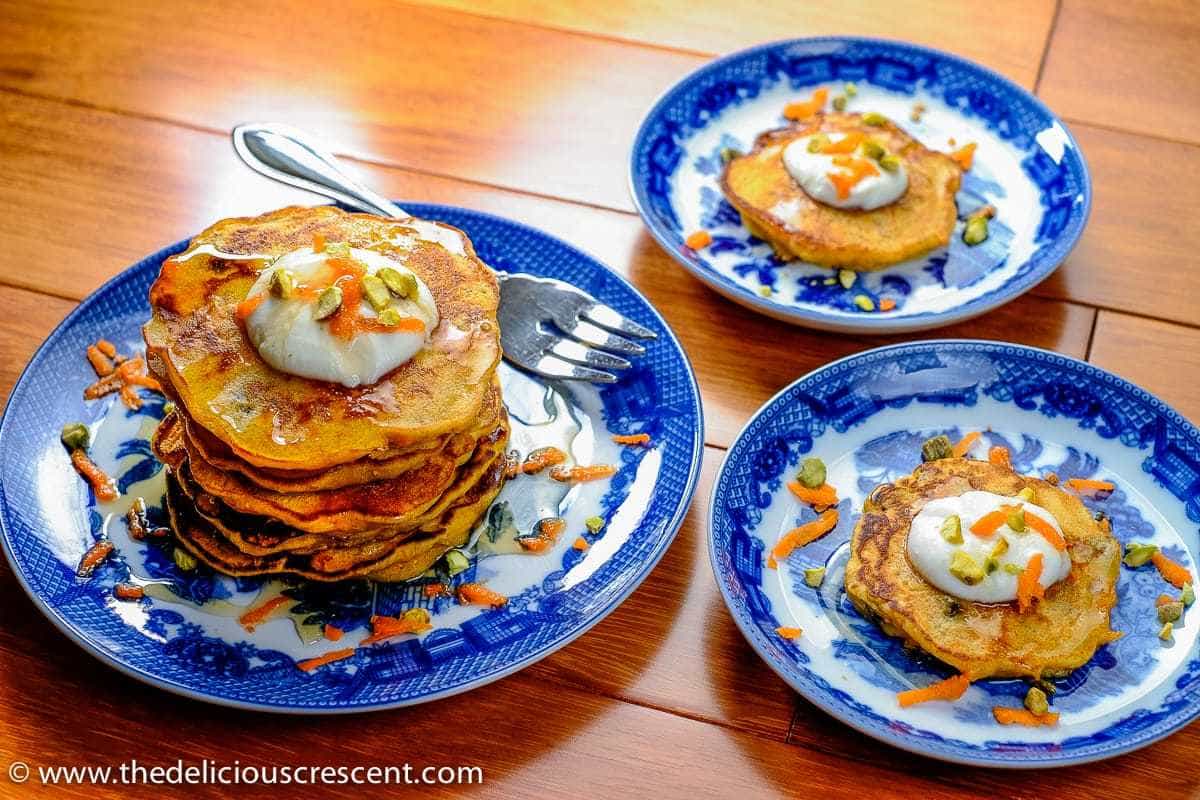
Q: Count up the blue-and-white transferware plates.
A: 3